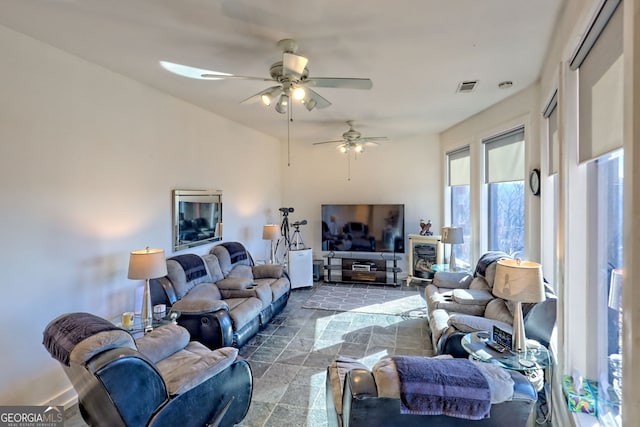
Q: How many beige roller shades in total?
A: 4